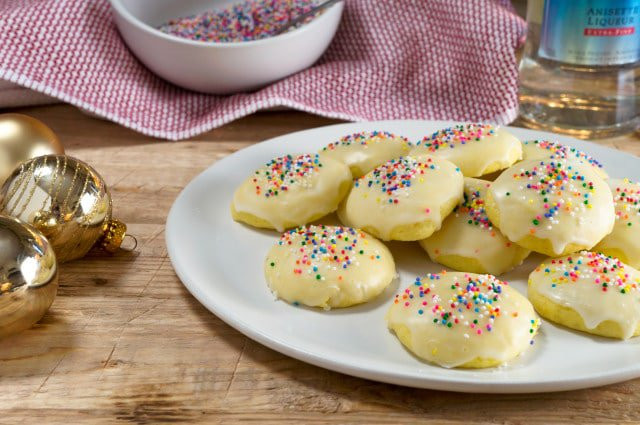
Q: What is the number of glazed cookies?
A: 11